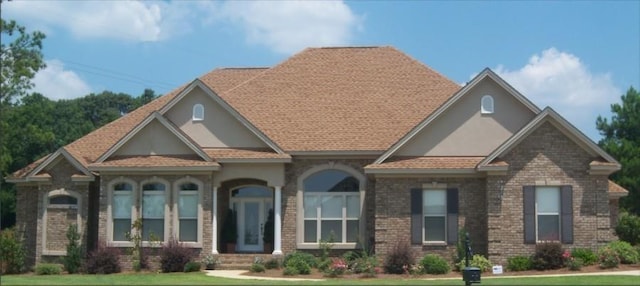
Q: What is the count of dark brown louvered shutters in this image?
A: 4